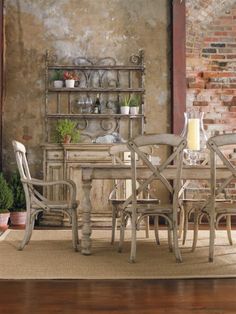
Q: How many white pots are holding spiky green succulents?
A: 2